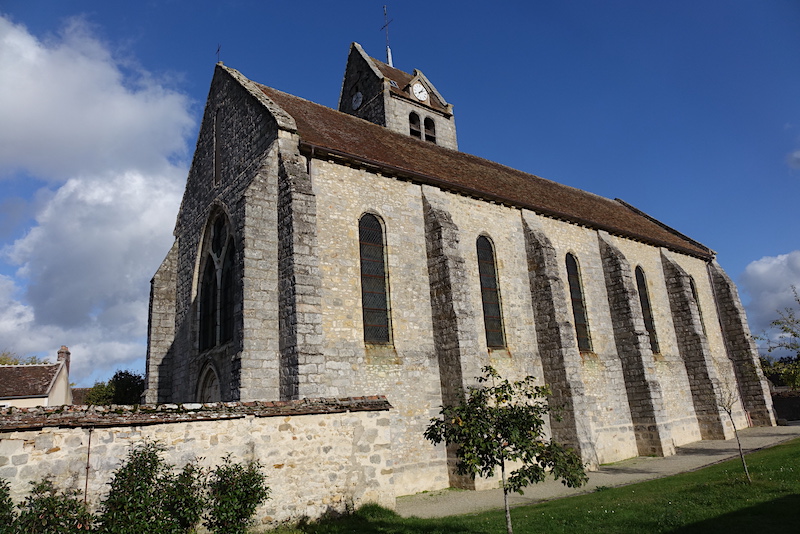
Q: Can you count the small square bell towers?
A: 1